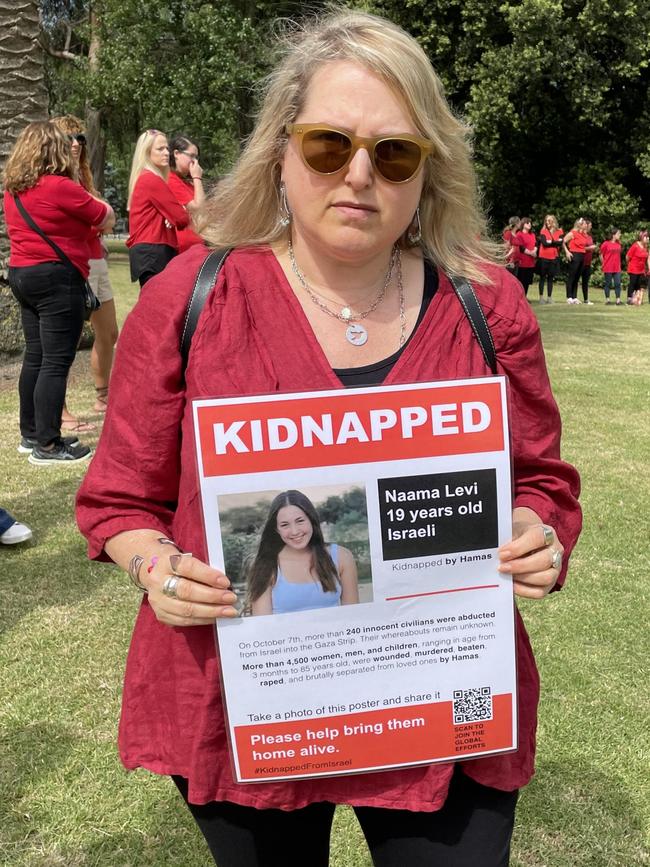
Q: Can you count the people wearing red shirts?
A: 12